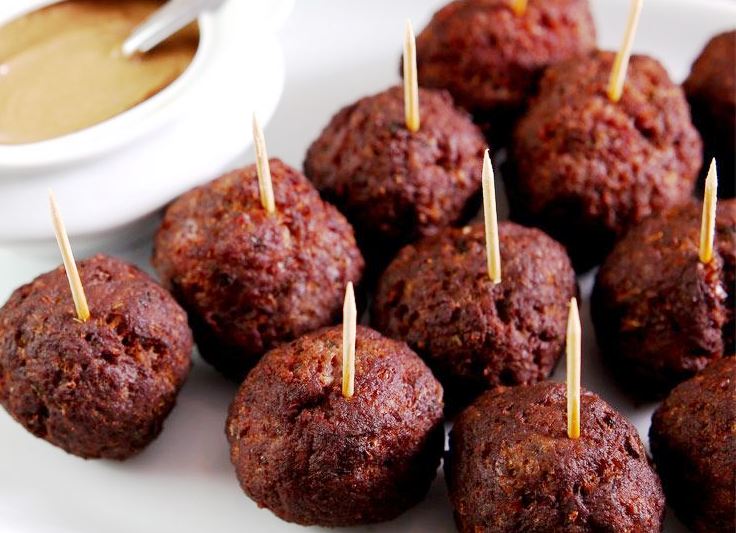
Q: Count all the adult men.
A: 0